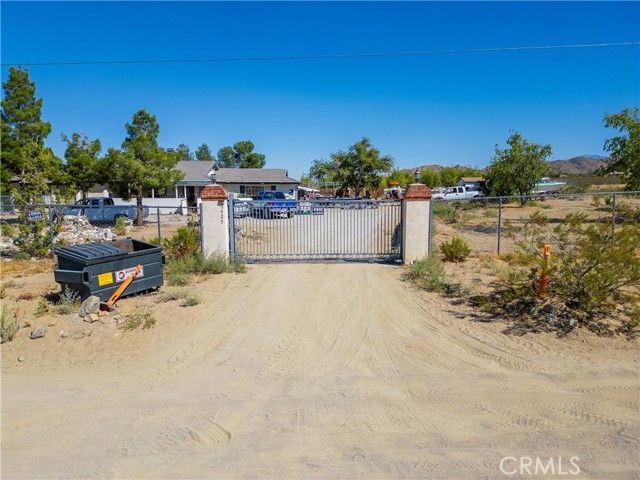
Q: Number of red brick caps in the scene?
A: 2